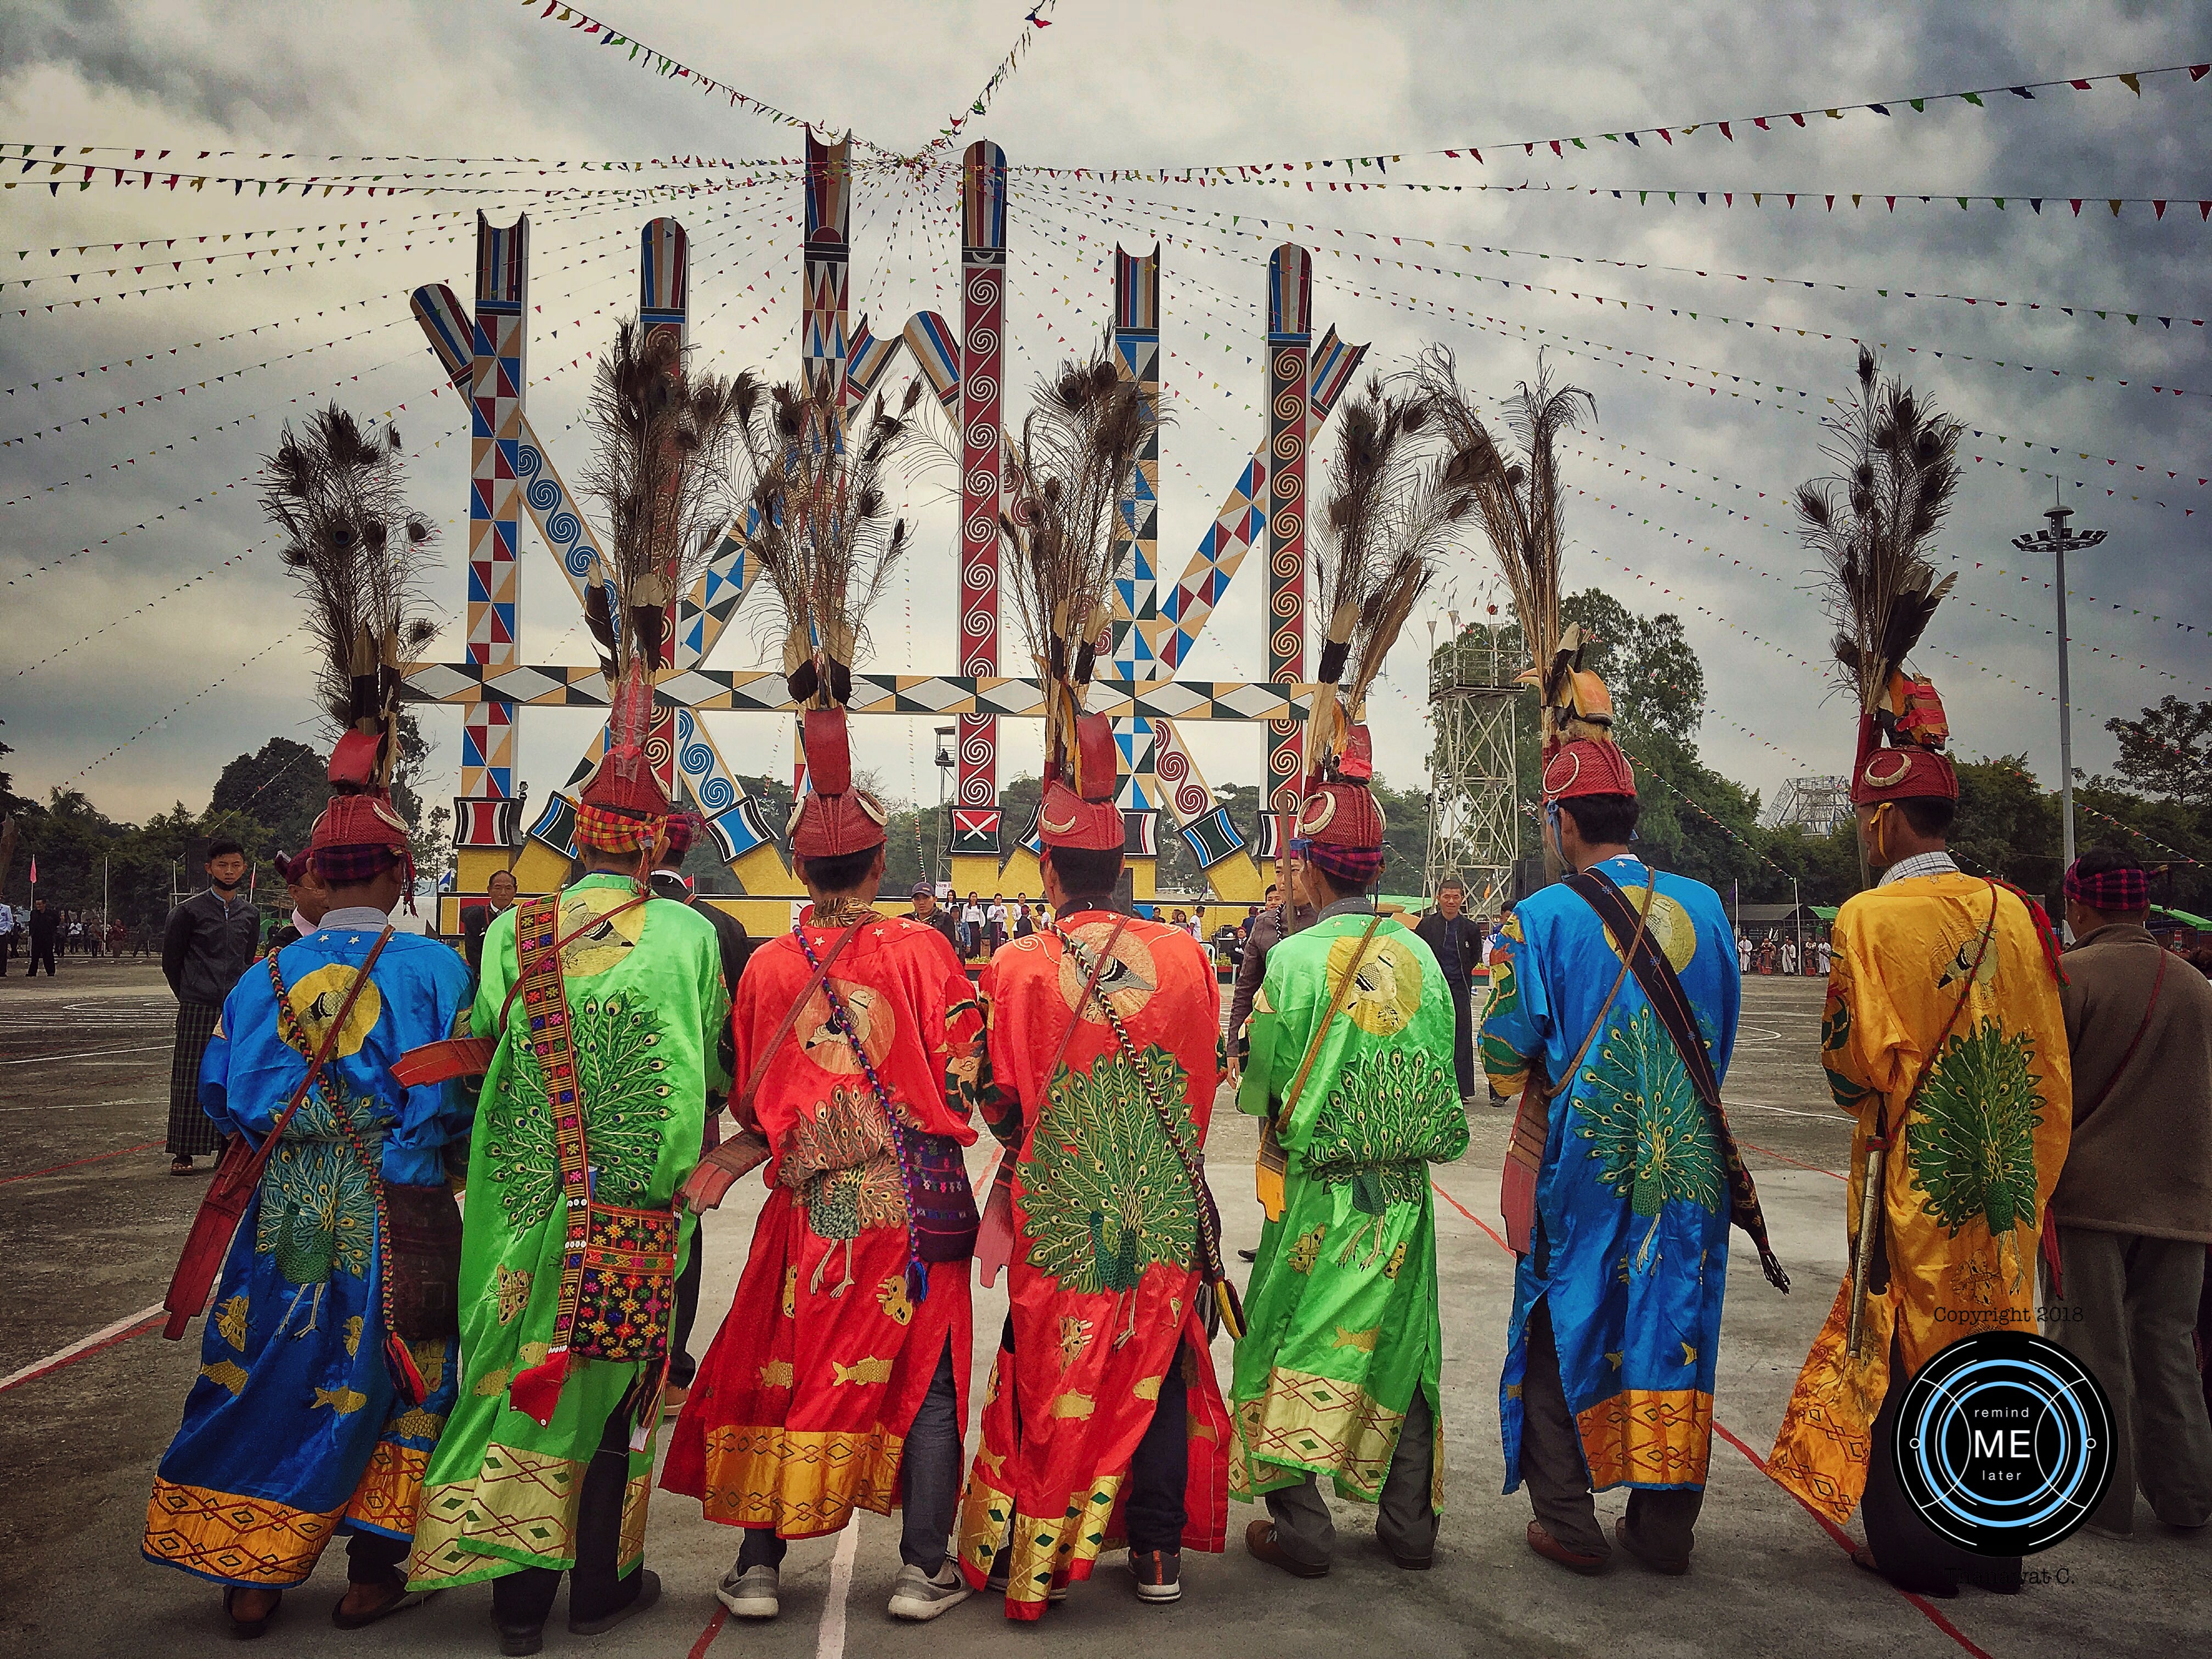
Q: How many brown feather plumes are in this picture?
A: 7